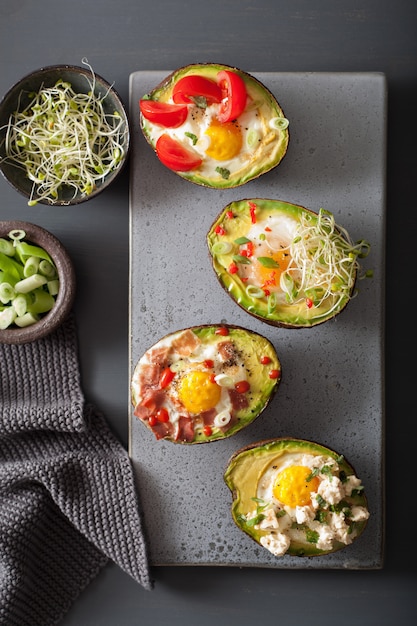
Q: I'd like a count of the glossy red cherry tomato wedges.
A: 4